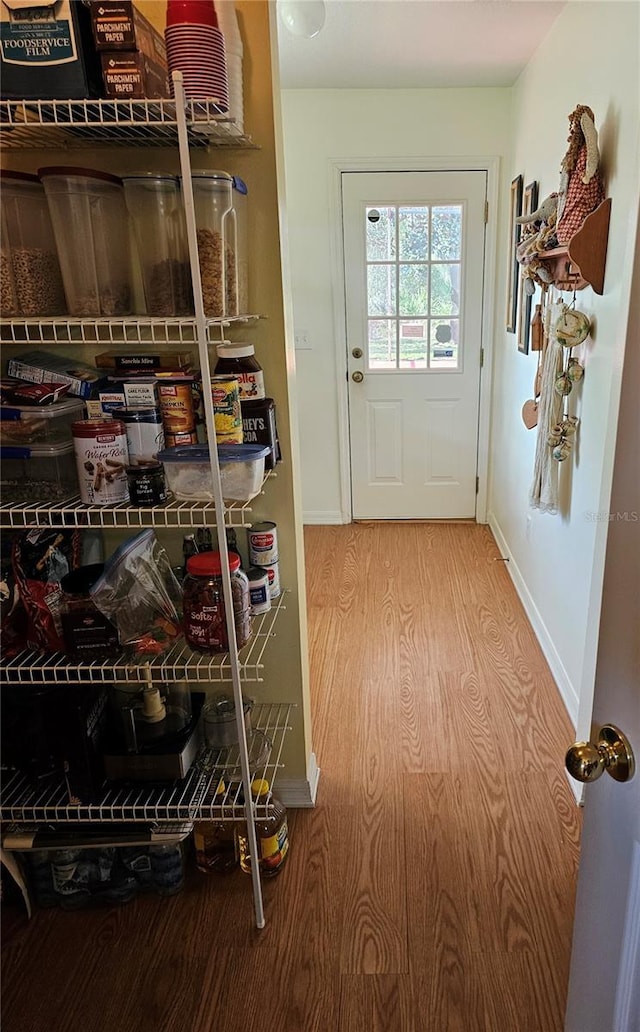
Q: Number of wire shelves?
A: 5